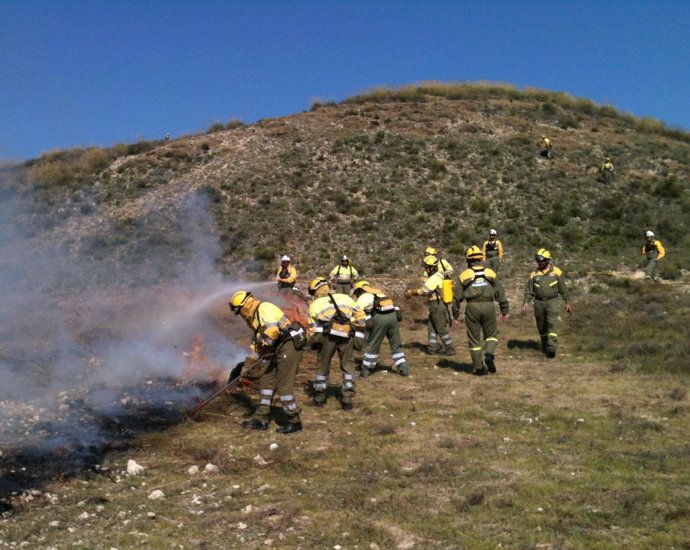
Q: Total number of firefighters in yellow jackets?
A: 11